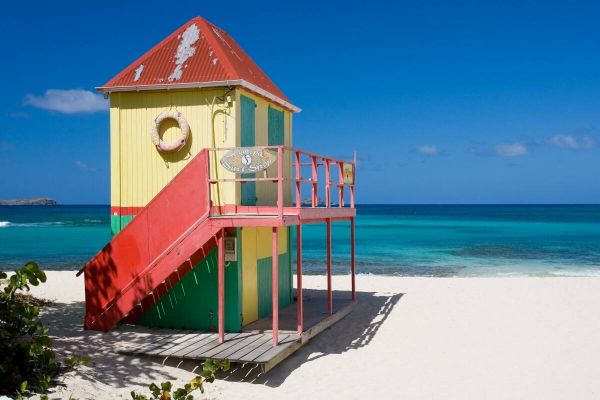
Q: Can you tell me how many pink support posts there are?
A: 5